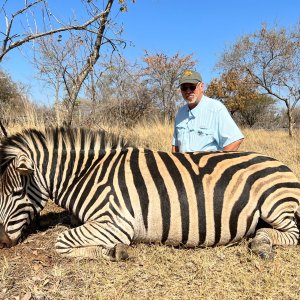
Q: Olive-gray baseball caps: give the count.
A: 1